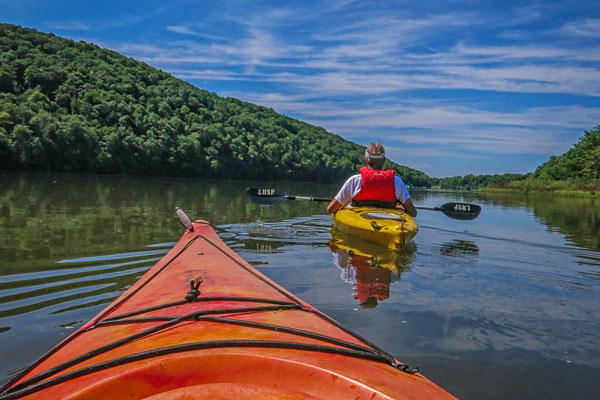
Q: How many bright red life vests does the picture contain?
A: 1